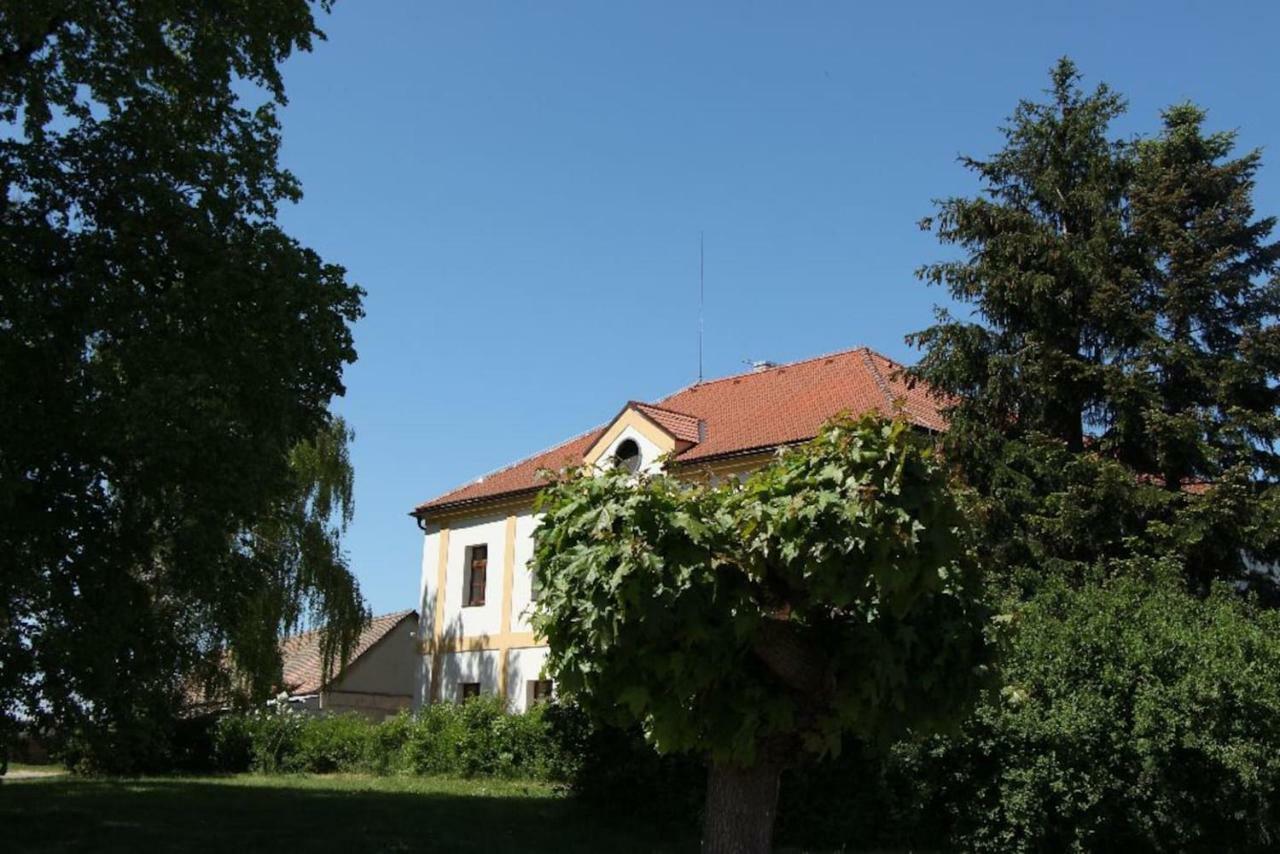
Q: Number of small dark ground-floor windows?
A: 2